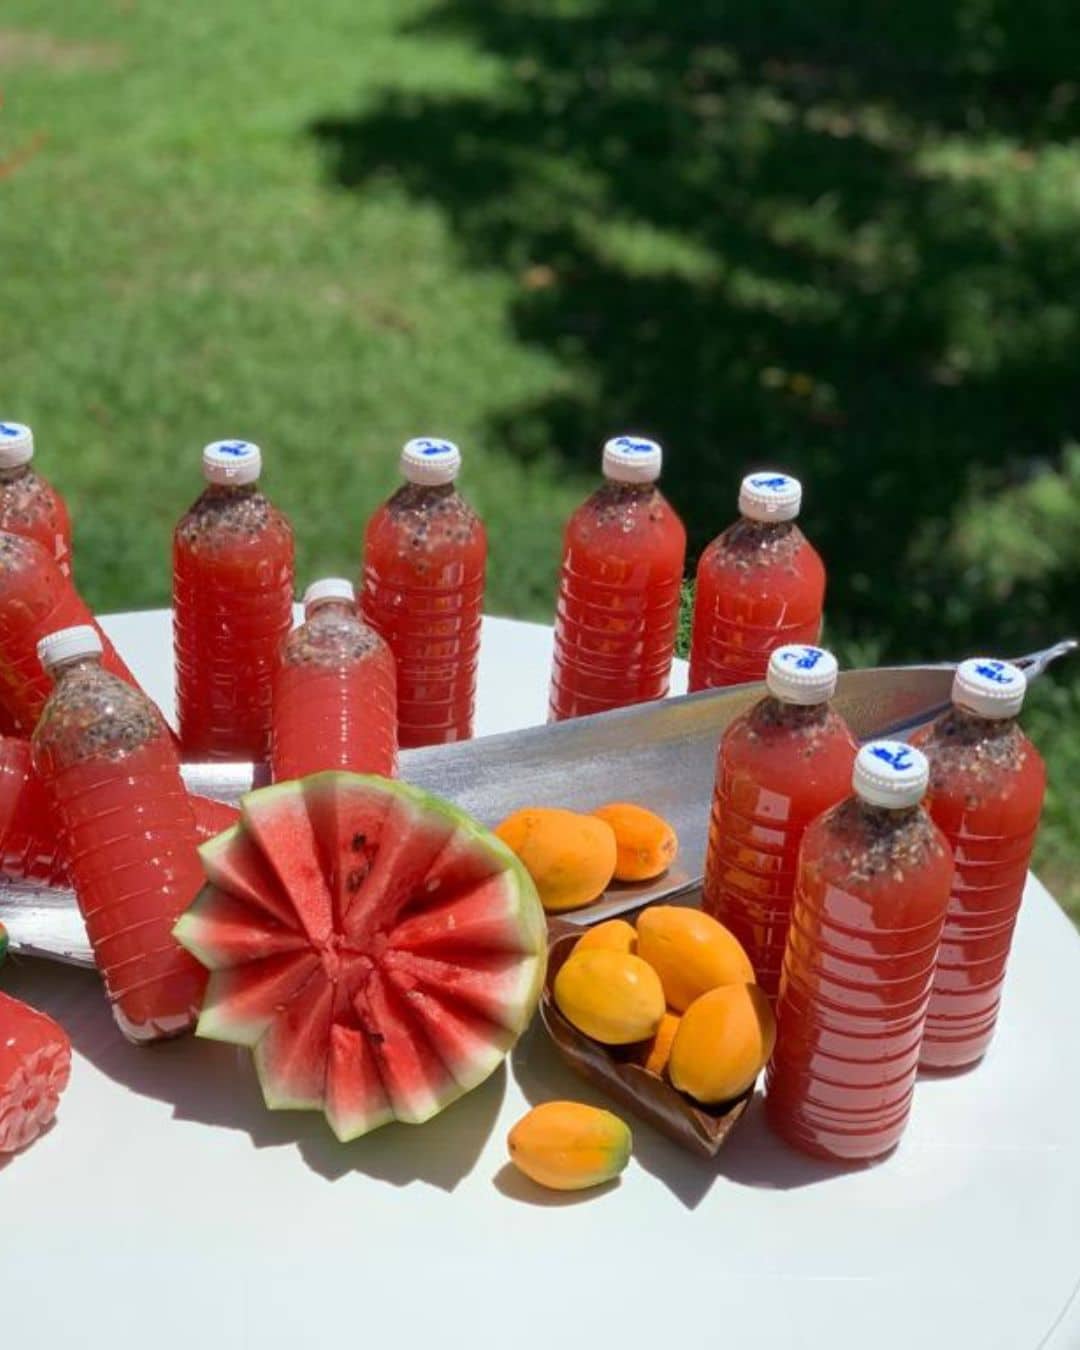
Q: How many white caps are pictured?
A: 10